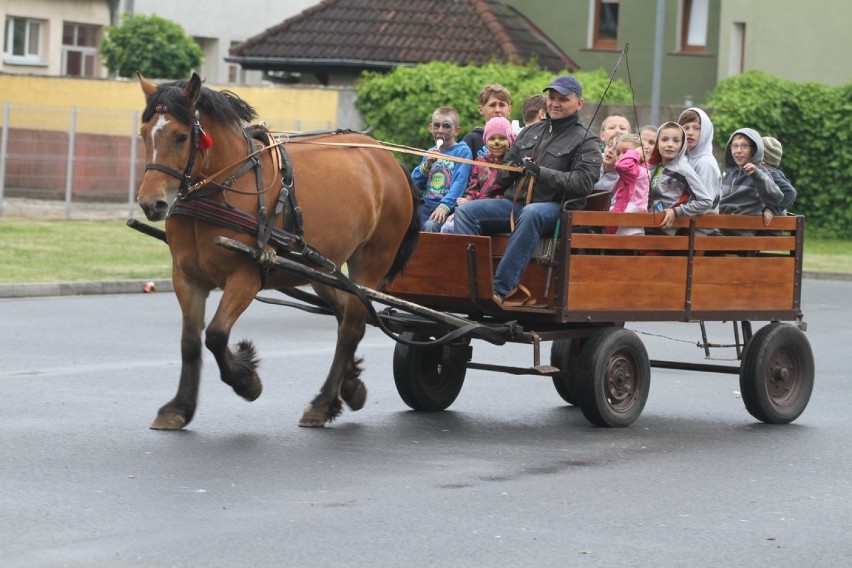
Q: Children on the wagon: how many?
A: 12